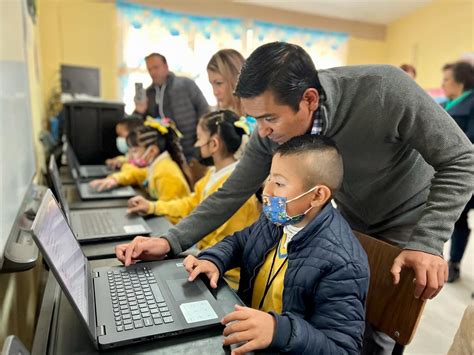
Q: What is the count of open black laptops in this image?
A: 4